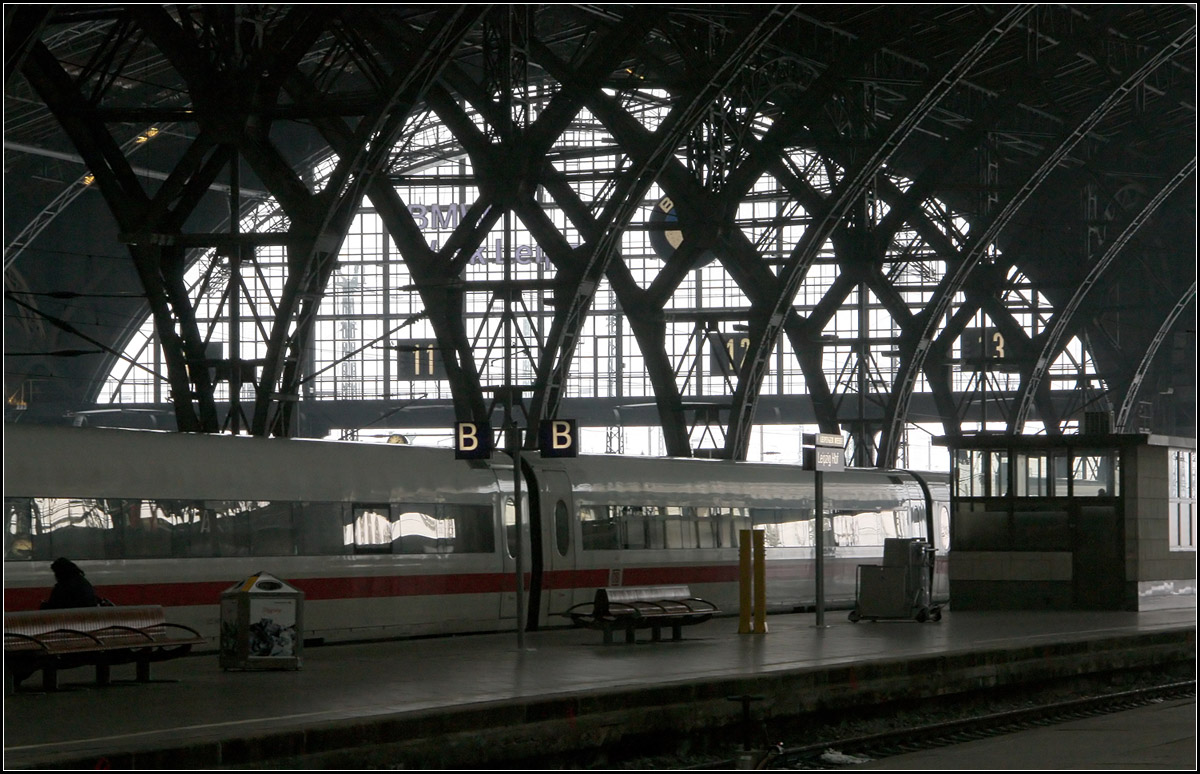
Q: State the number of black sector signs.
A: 2